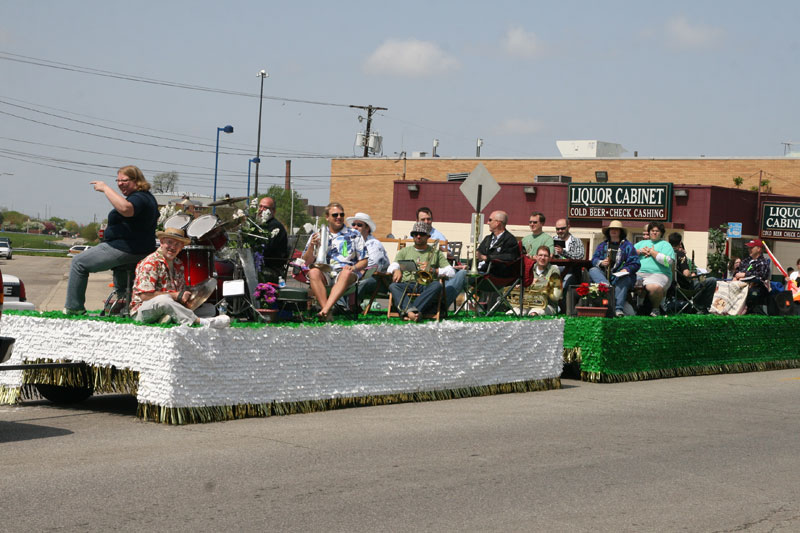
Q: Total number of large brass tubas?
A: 1